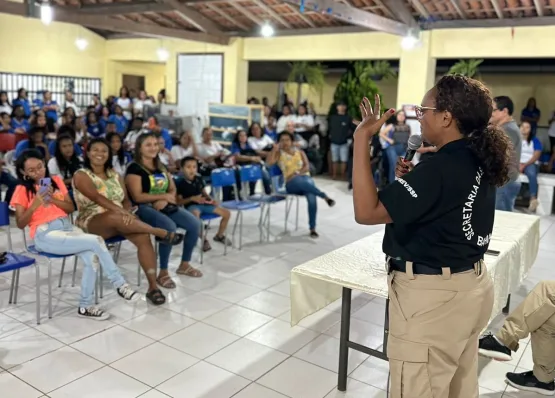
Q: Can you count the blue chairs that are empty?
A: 3